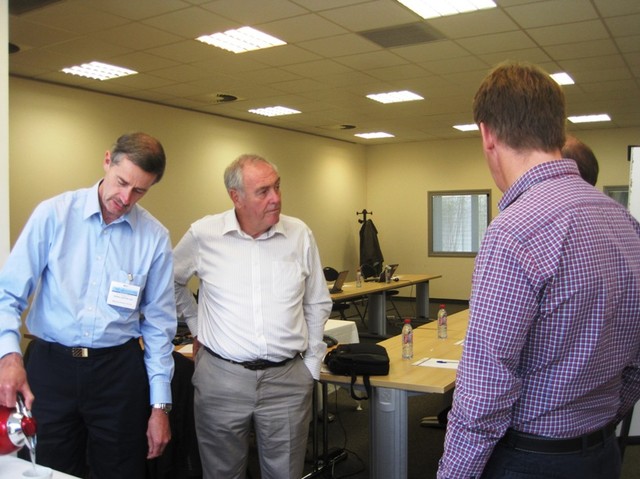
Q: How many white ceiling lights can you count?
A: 9